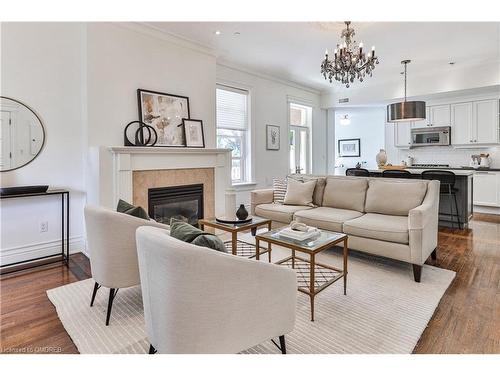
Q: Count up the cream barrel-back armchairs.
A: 2